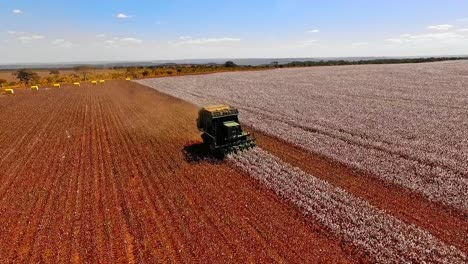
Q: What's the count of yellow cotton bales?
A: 7